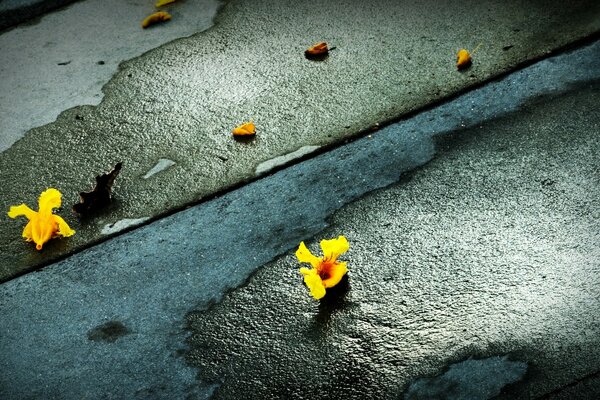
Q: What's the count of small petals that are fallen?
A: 5